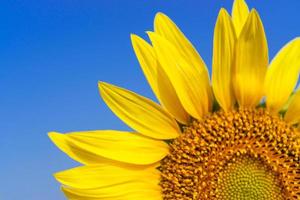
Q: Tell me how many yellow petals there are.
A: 12